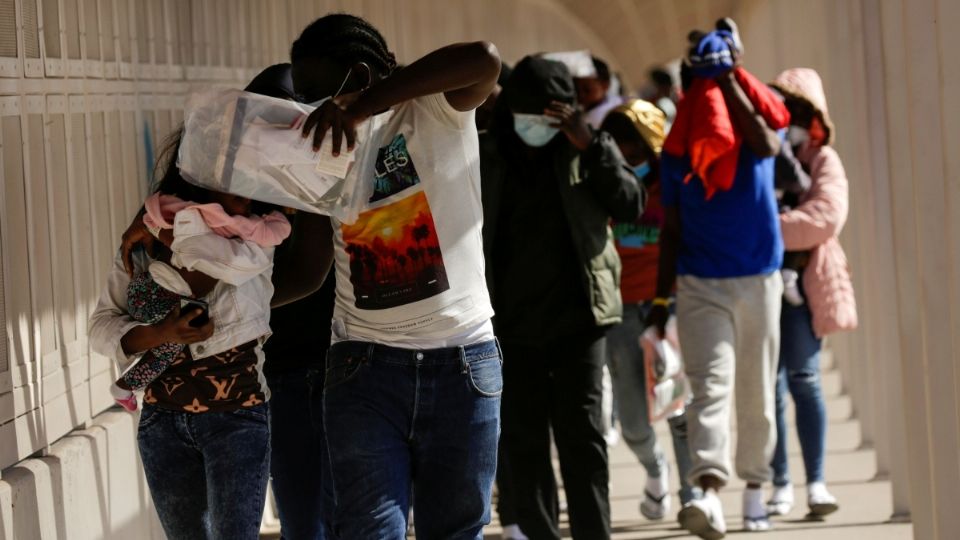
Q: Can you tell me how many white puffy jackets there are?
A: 0